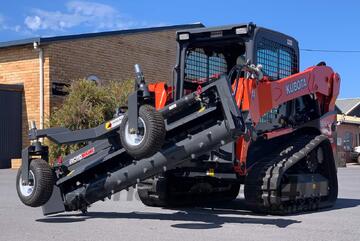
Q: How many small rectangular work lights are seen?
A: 2